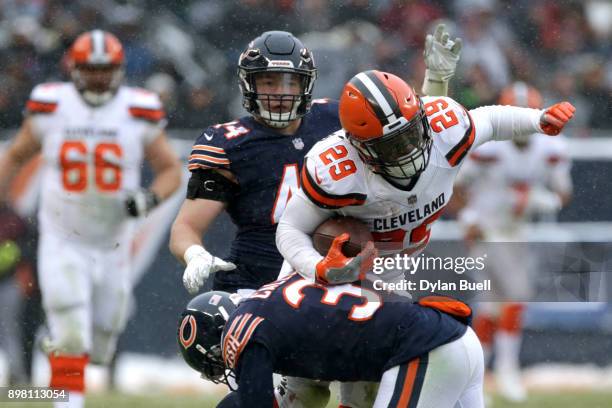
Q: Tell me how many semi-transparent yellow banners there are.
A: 0